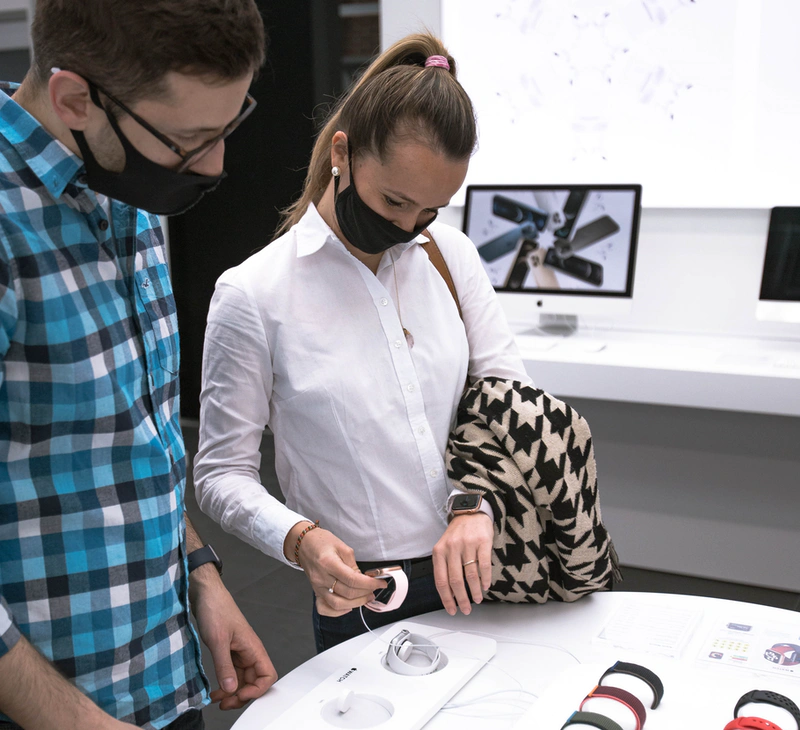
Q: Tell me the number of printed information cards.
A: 2